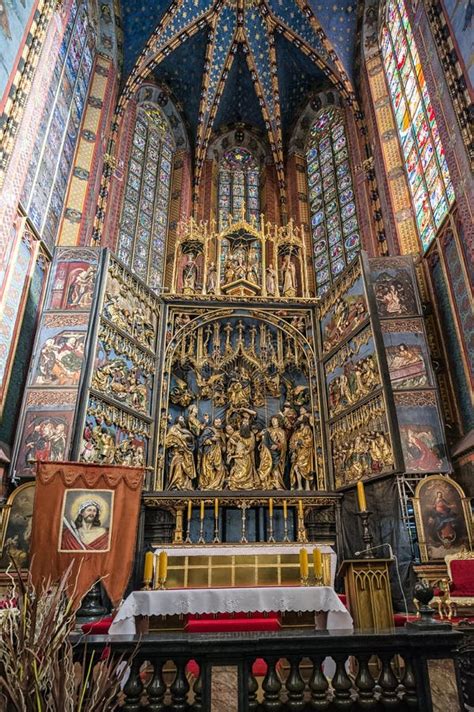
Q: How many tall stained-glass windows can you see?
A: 5